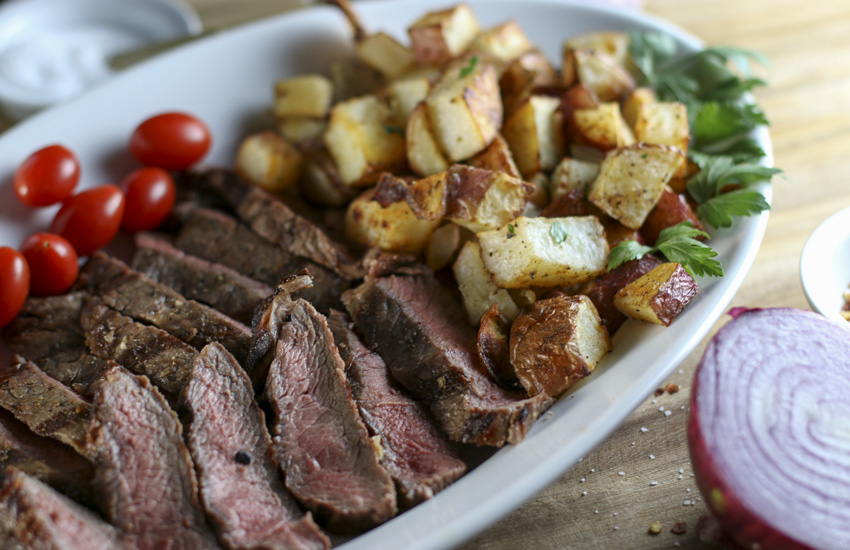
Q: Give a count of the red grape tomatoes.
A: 6